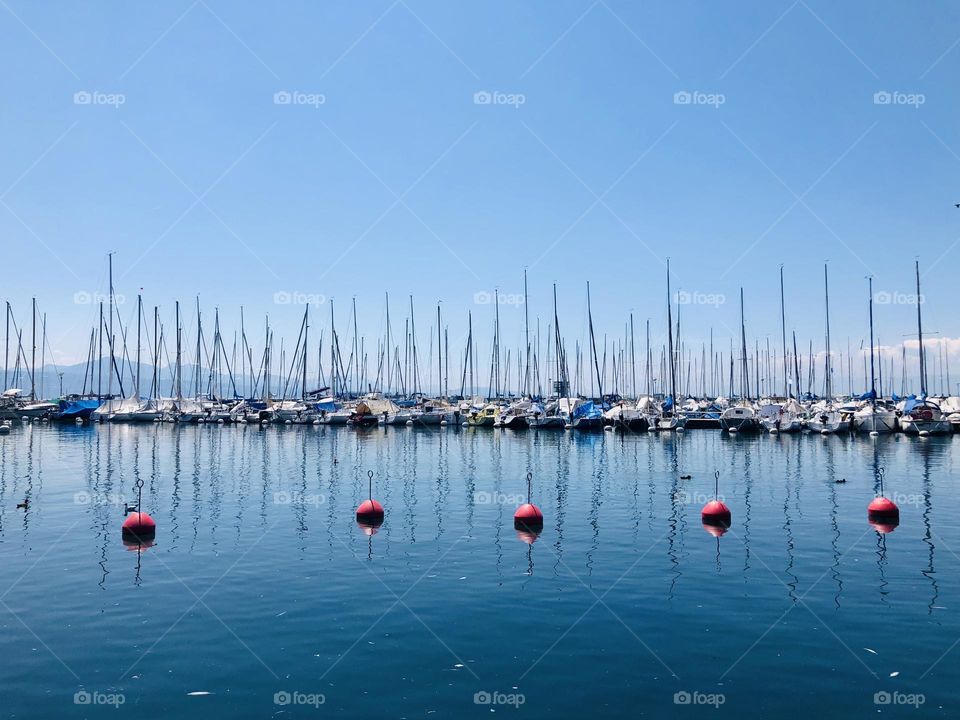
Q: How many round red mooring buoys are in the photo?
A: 5